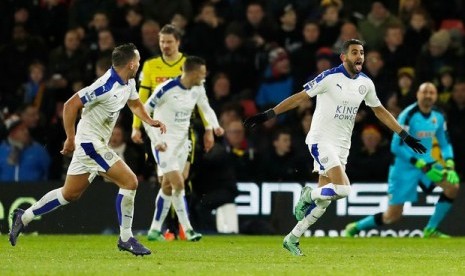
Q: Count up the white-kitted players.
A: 3